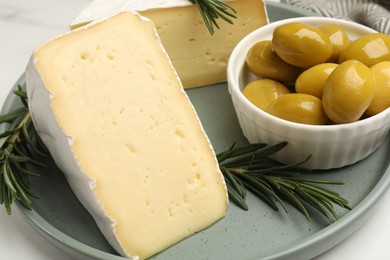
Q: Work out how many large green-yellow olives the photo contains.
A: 9